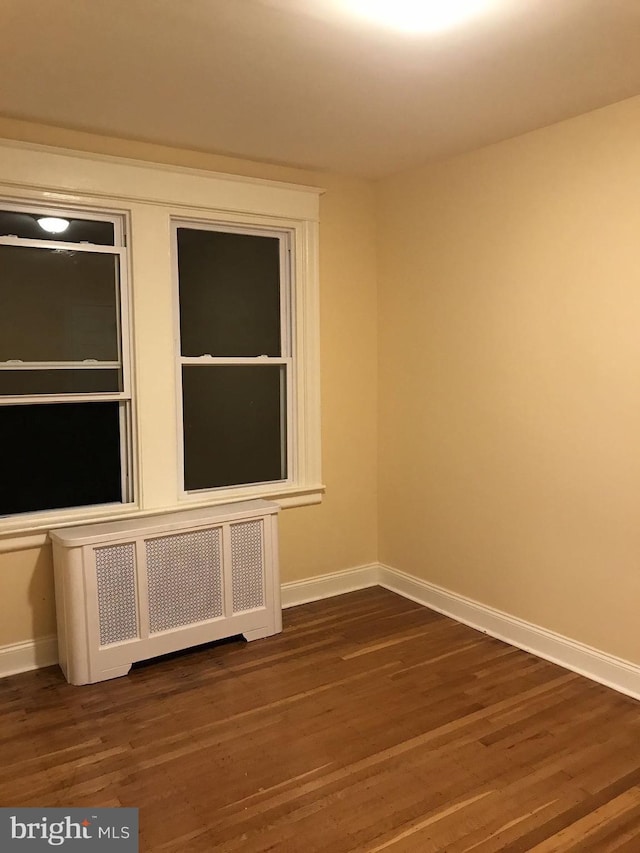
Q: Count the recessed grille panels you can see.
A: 3